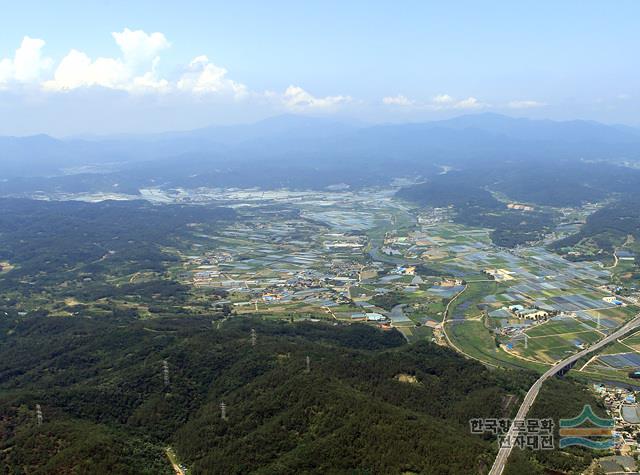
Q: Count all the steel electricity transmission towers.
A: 7